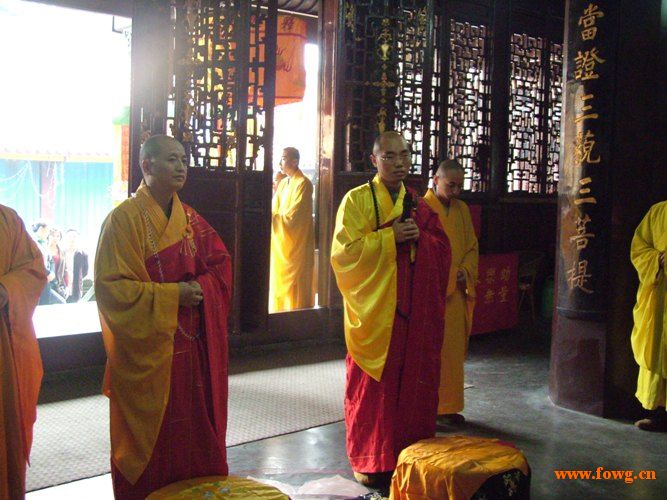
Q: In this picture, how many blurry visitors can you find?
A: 3